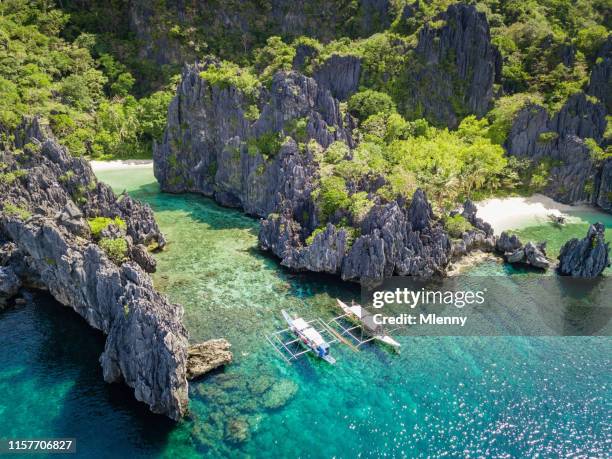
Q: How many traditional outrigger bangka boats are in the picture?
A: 2